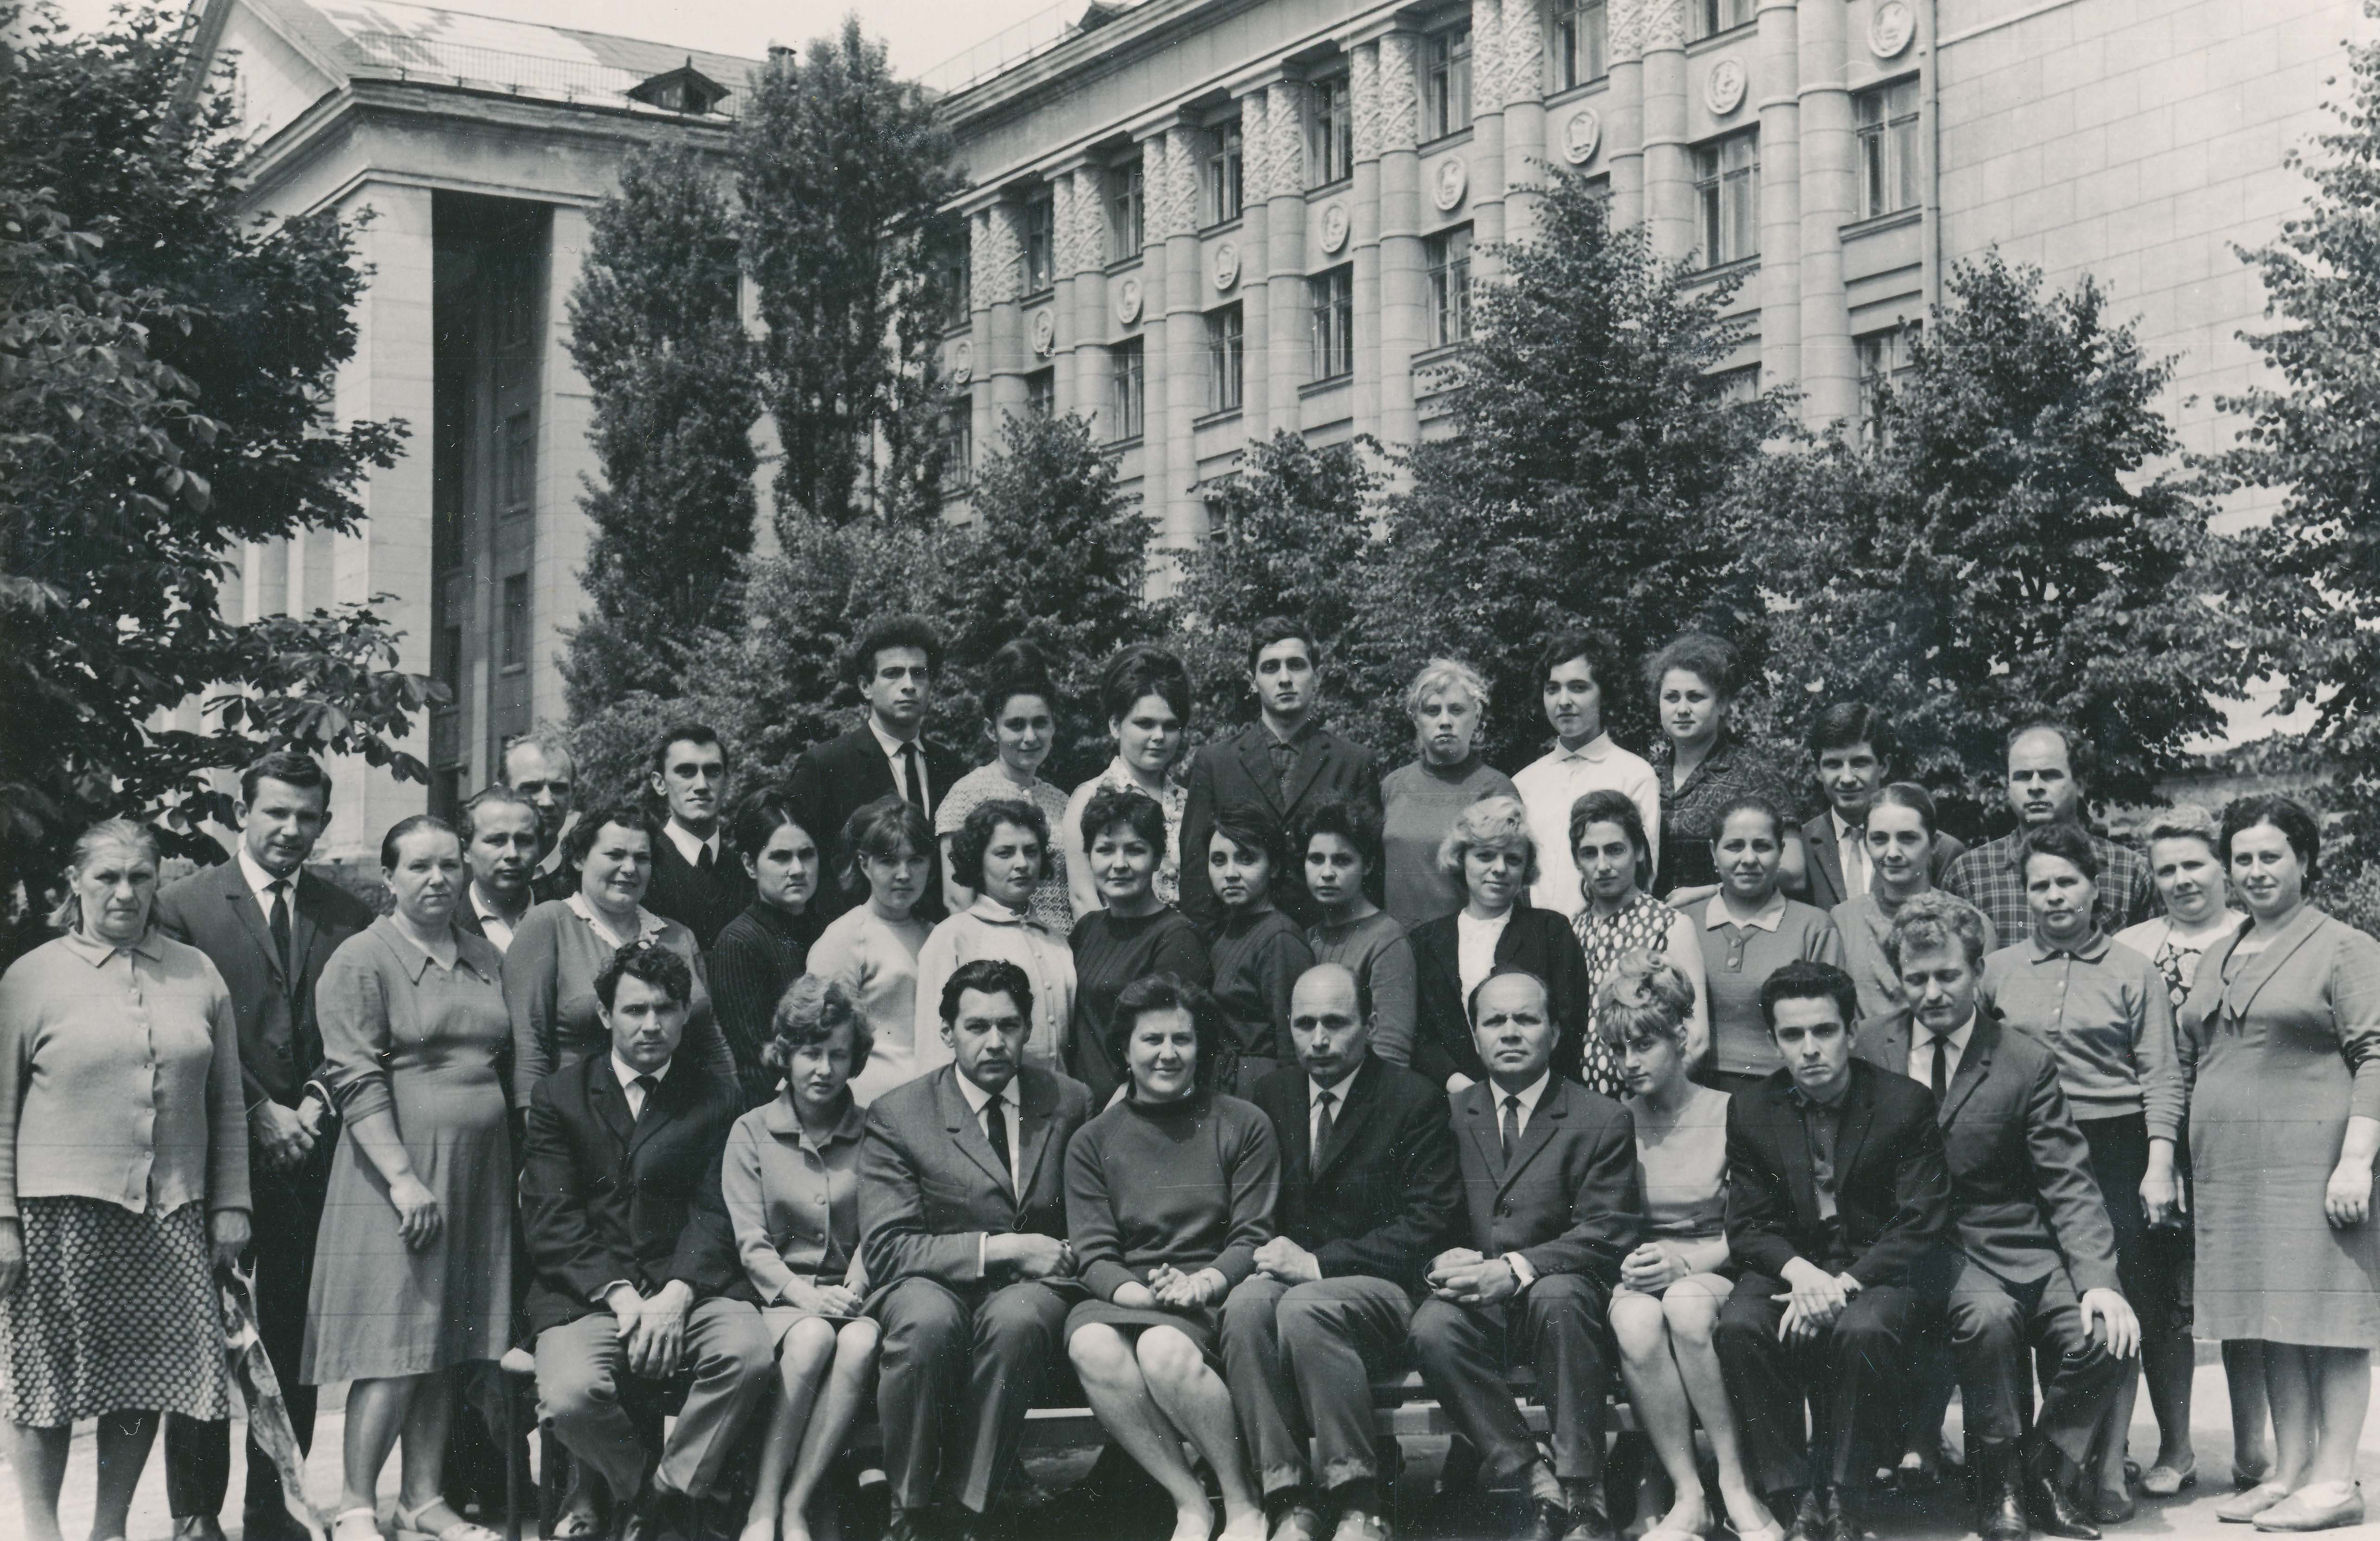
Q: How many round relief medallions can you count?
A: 9